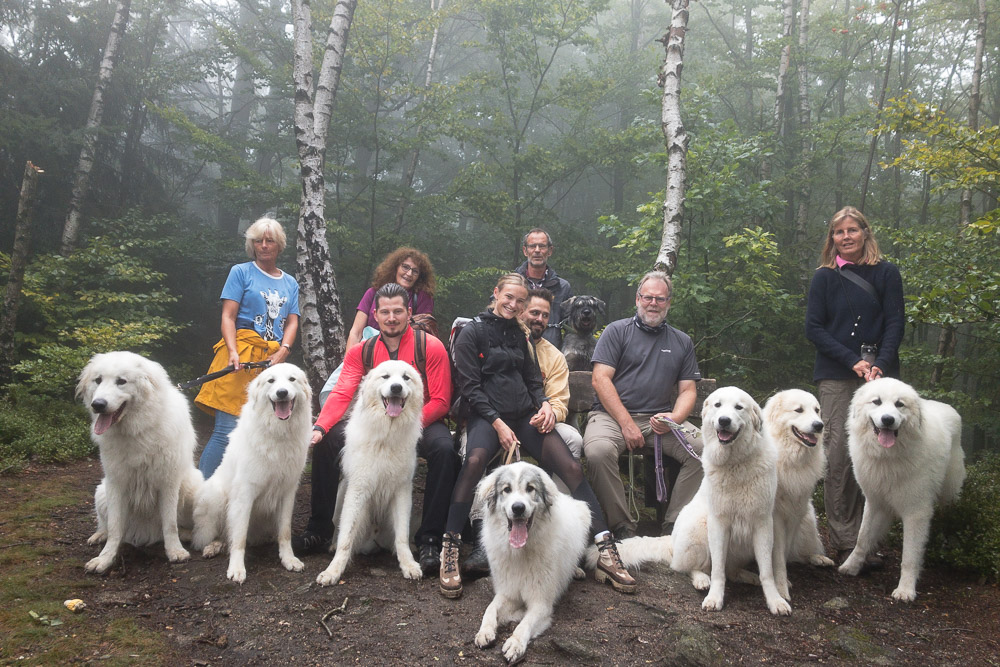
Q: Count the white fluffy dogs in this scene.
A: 7